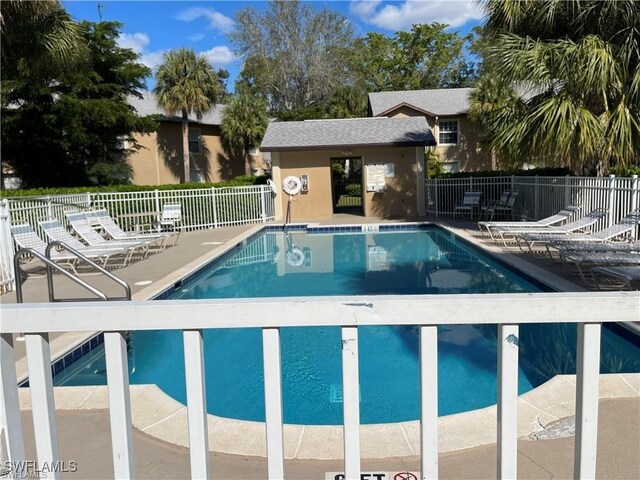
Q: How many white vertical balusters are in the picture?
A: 9